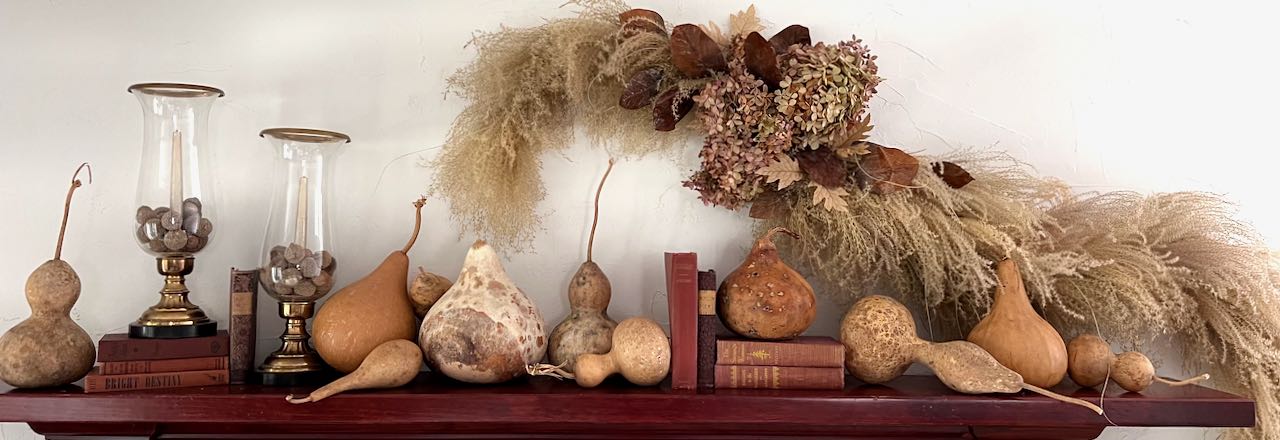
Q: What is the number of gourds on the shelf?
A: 11